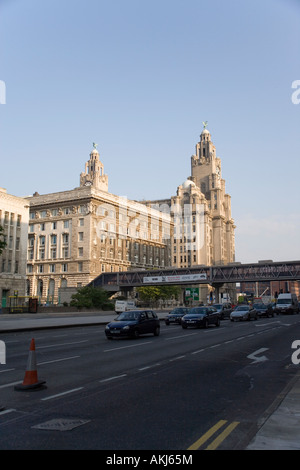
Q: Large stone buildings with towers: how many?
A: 2